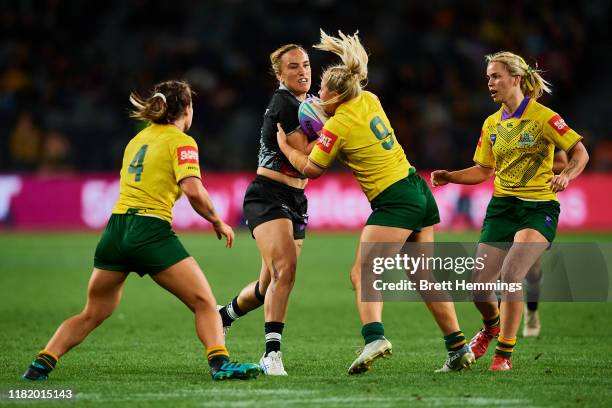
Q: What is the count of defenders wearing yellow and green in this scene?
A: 3